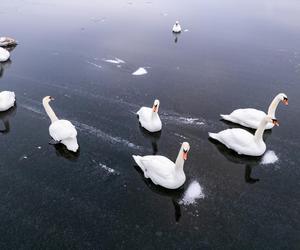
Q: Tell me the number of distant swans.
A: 1